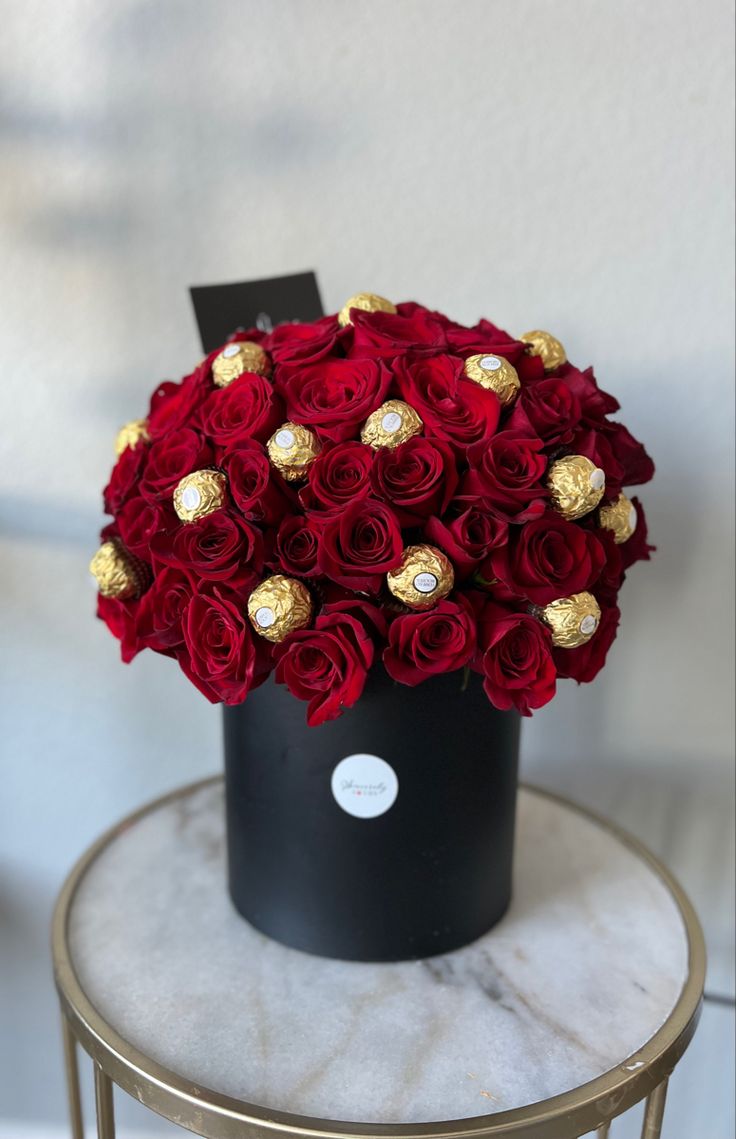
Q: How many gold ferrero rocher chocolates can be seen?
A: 14